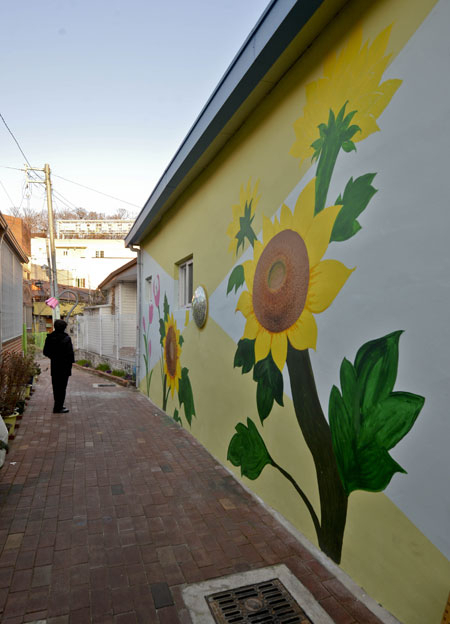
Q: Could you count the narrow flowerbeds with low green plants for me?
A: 1